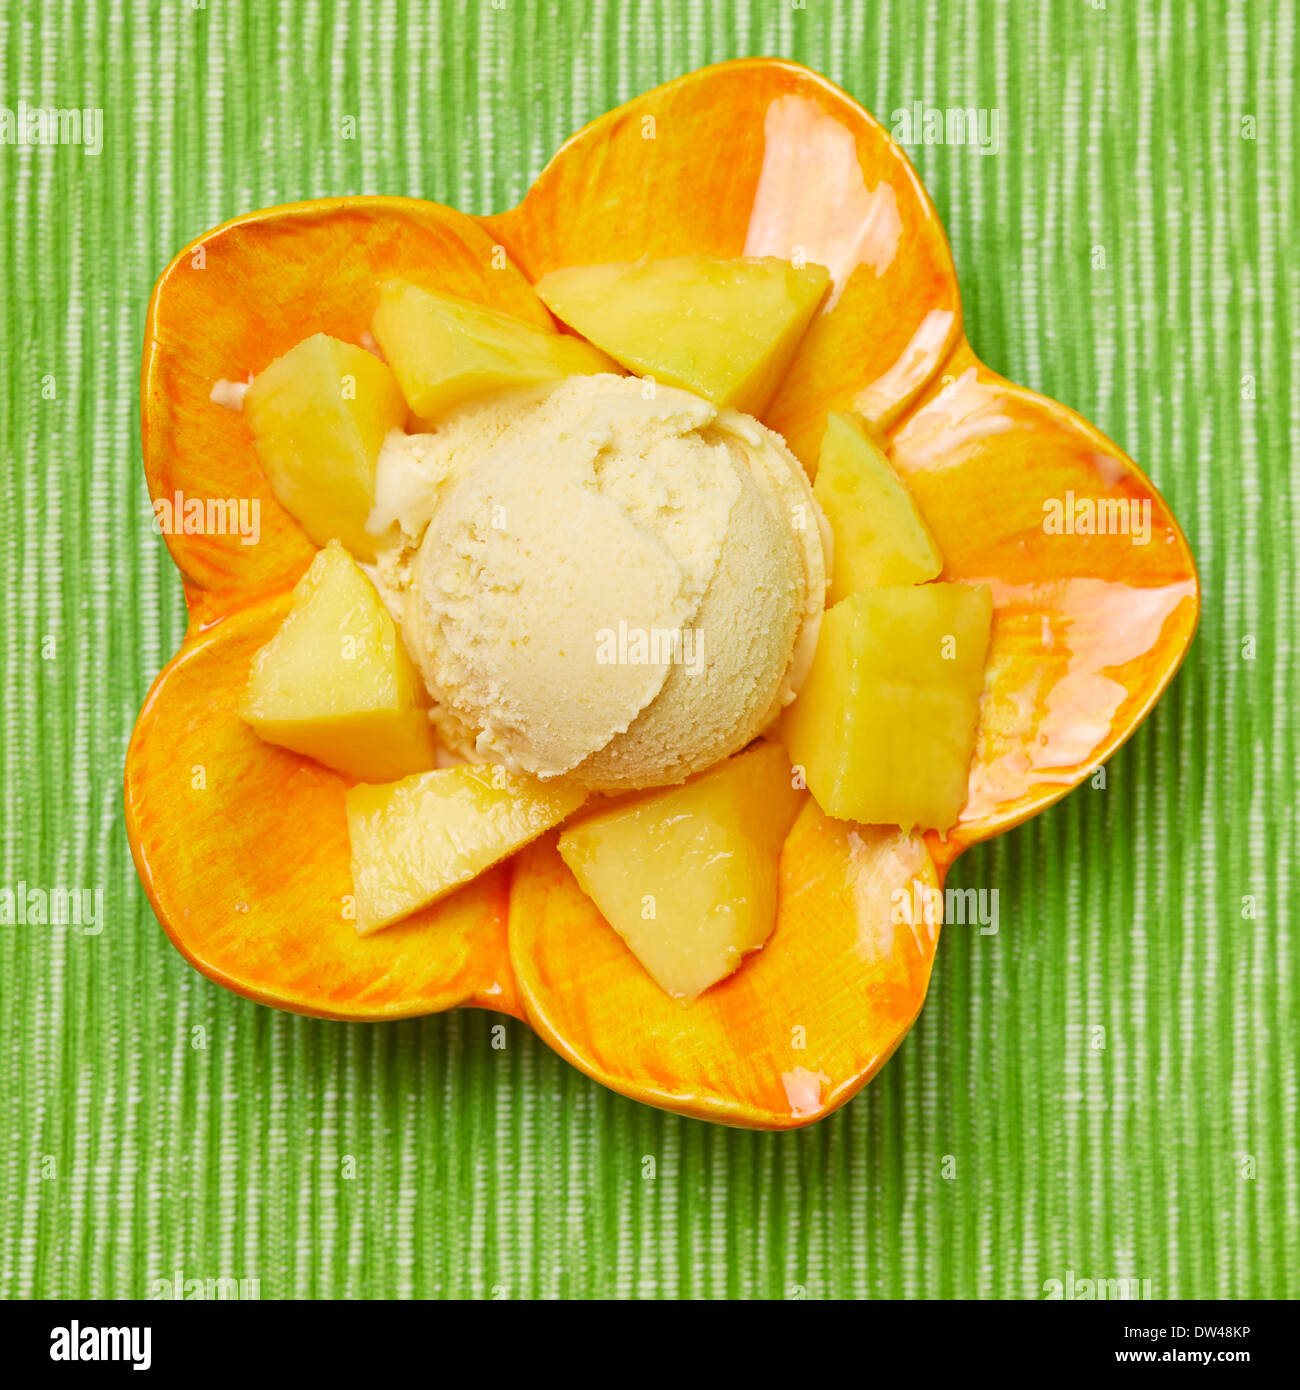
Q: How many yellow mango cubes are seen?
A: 8